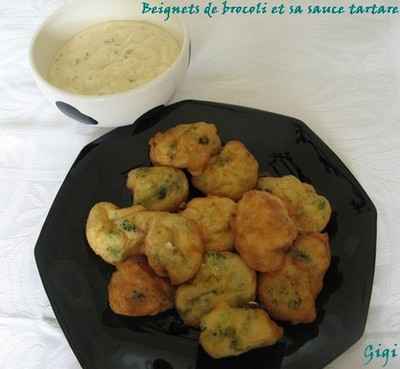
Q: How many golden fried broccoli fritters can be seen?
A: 12